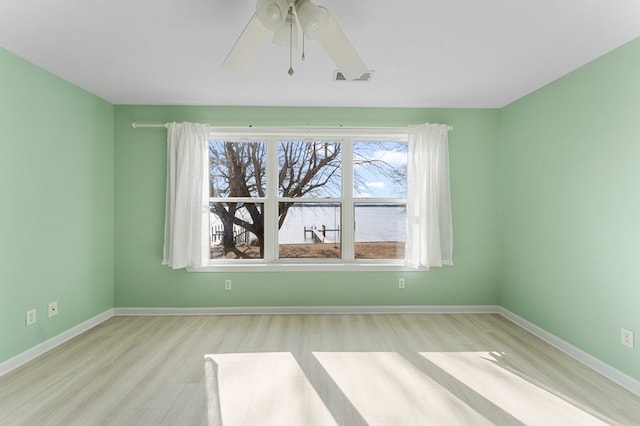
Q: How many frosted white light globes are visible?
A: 3